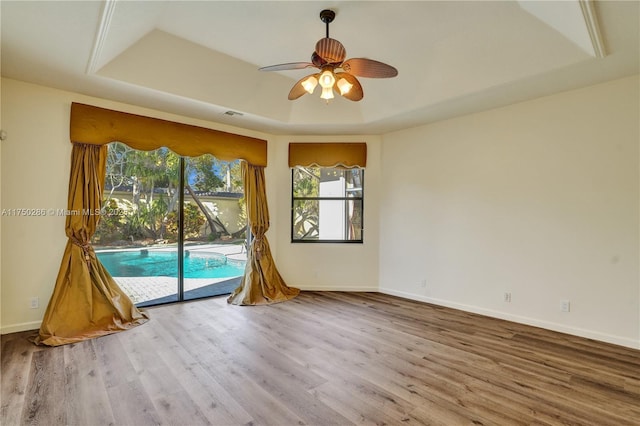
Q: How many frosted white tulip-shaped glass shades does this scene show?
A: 4